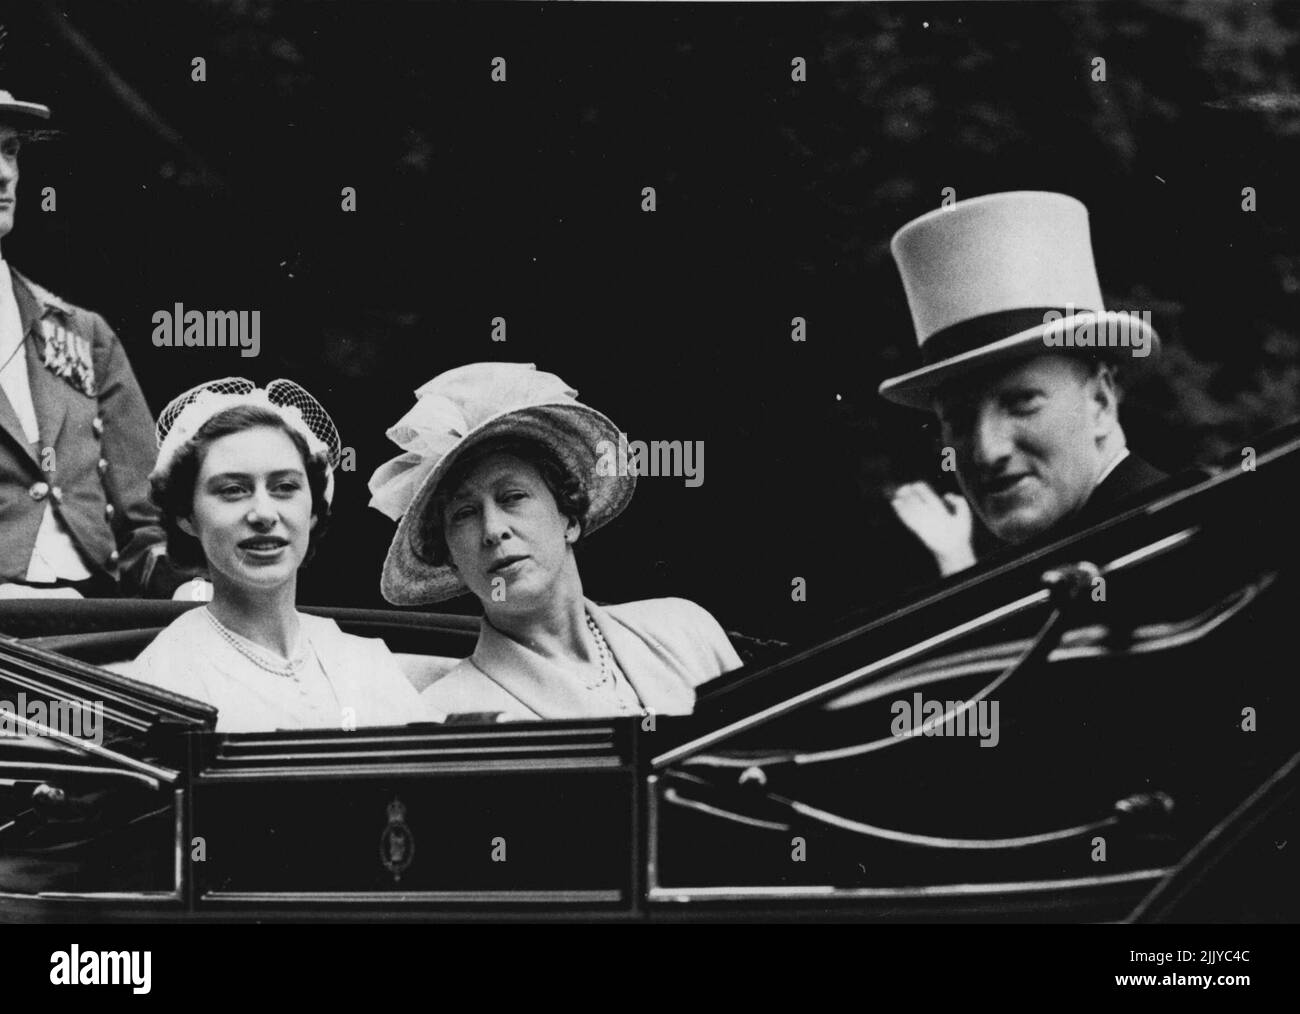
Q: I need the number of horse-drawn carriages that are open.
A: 1